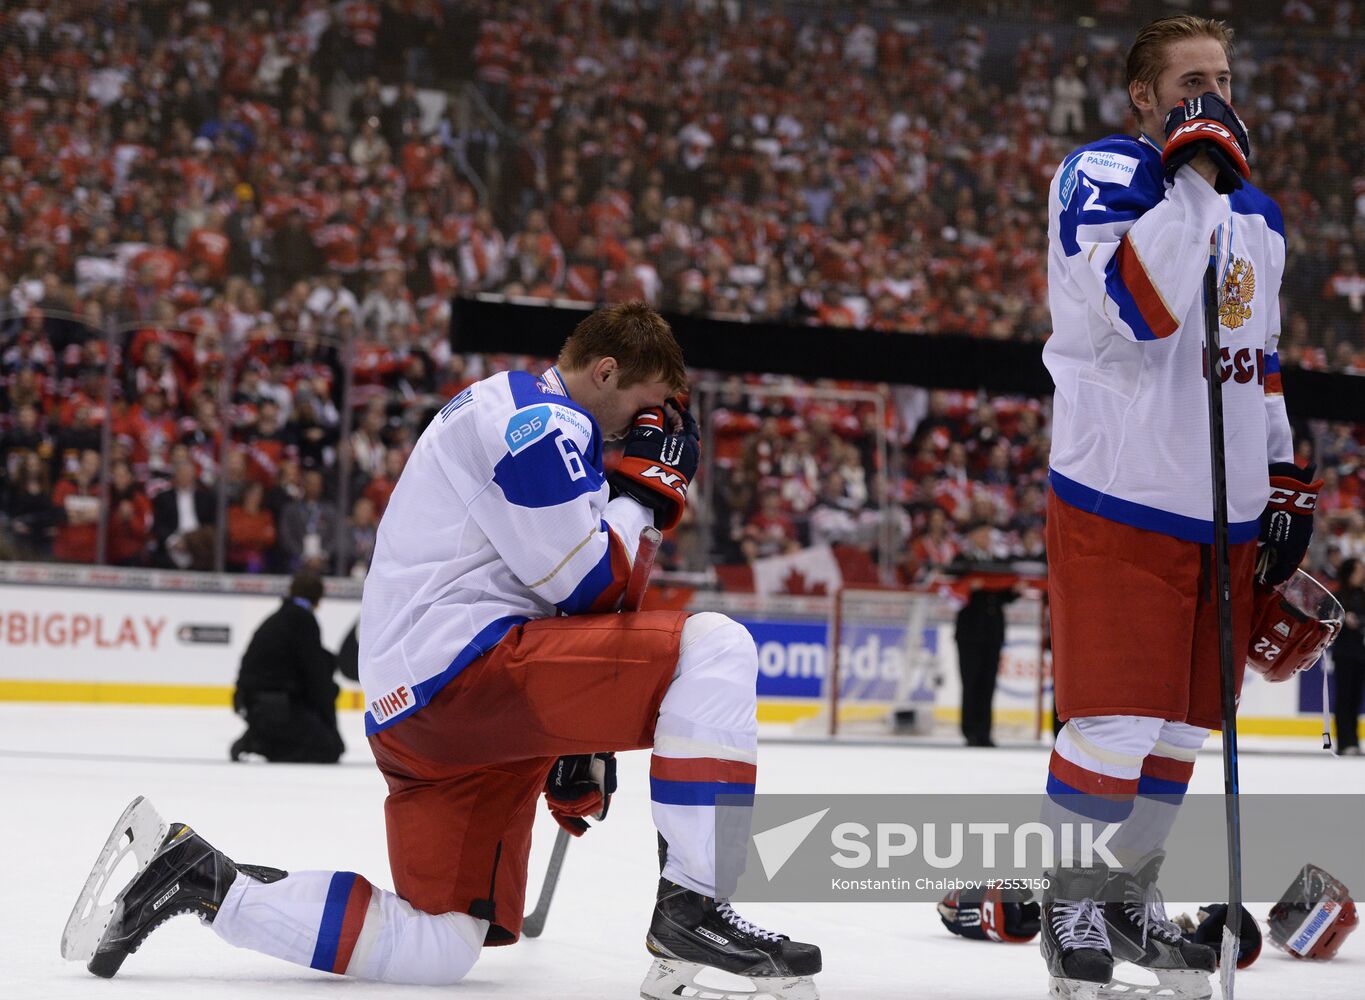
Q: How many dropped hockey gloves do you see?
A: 2